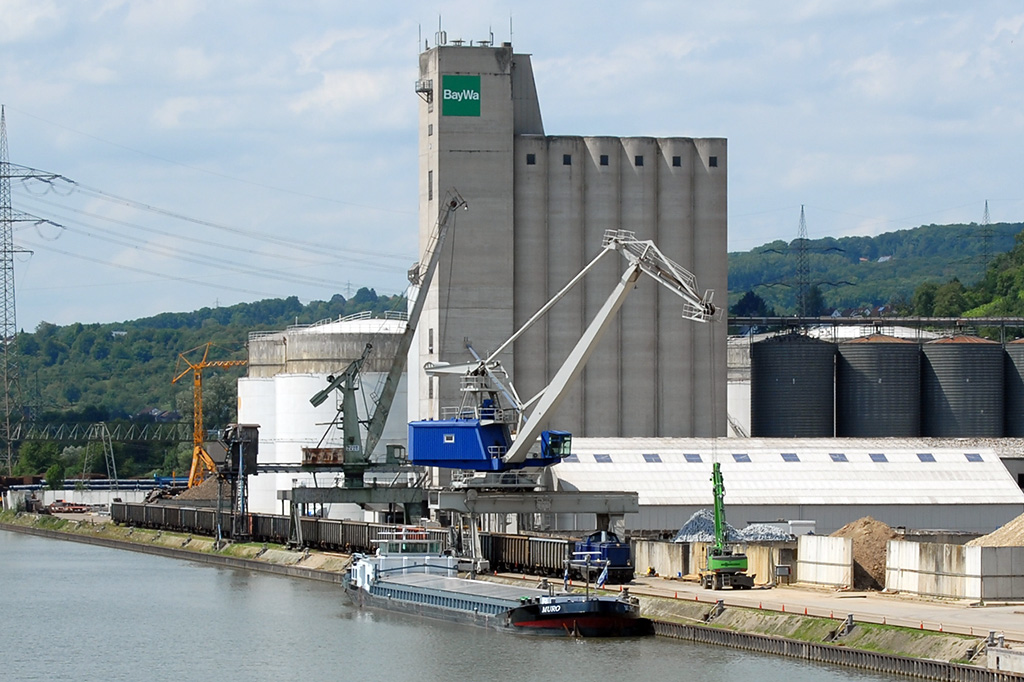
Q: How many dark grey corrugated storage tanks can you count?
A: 4